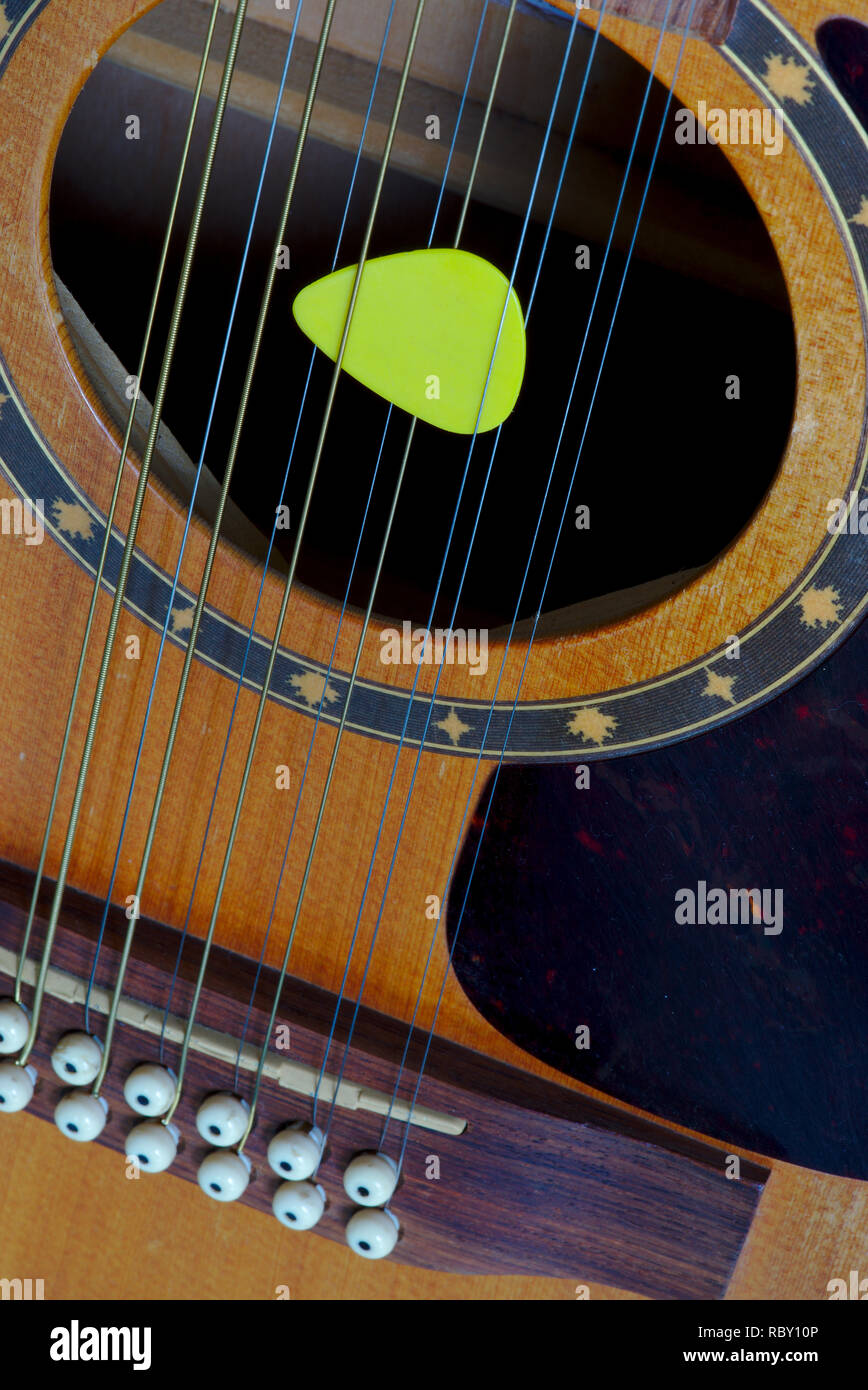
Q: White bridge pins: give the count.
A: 12